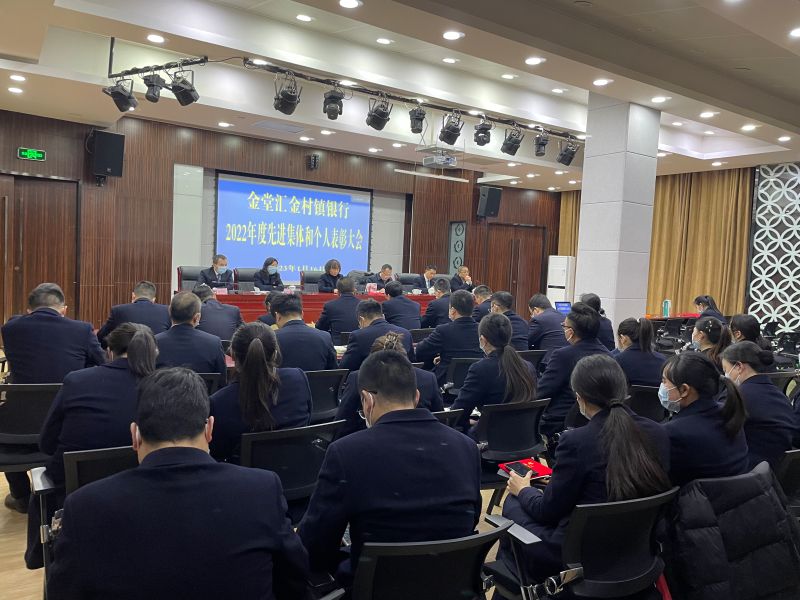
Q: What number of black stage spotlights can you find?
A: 12